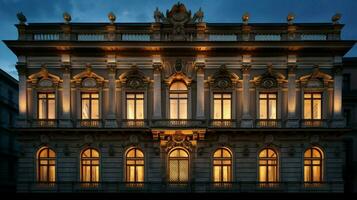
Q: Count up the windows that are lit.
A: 14